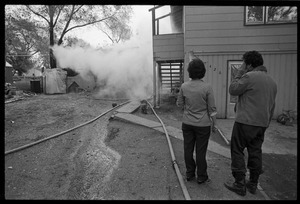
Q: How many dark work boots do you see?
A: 2